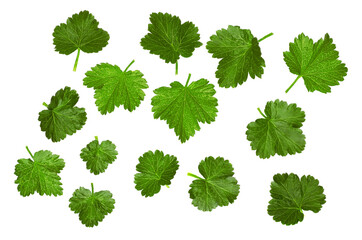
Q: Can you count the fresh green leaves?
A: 14